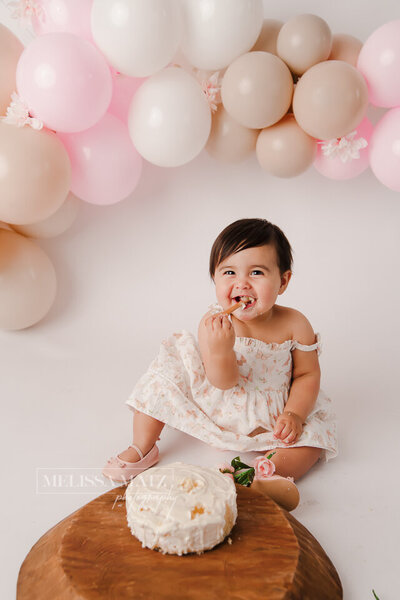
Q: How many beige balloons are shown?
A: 11